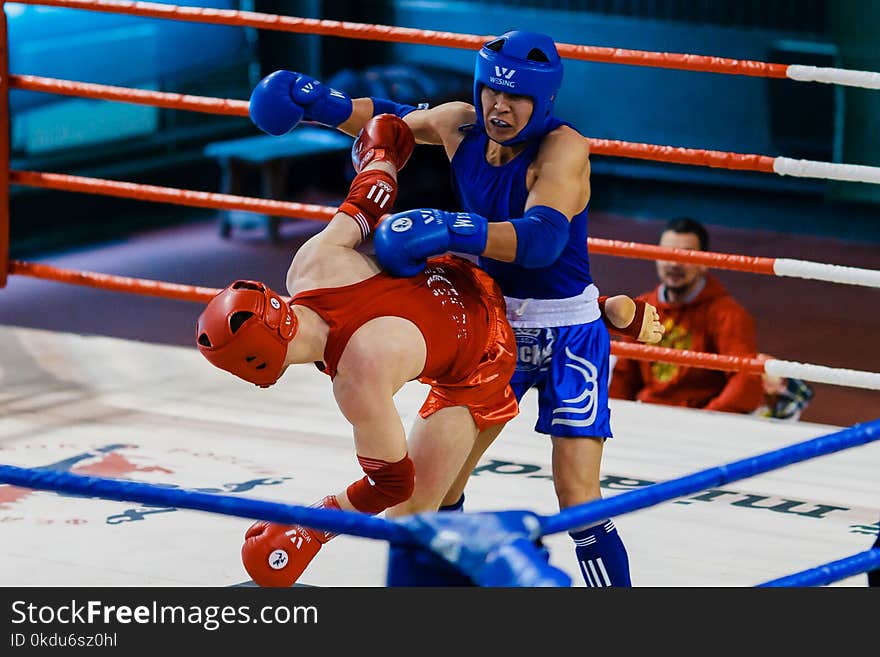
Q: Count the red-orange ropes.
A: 4